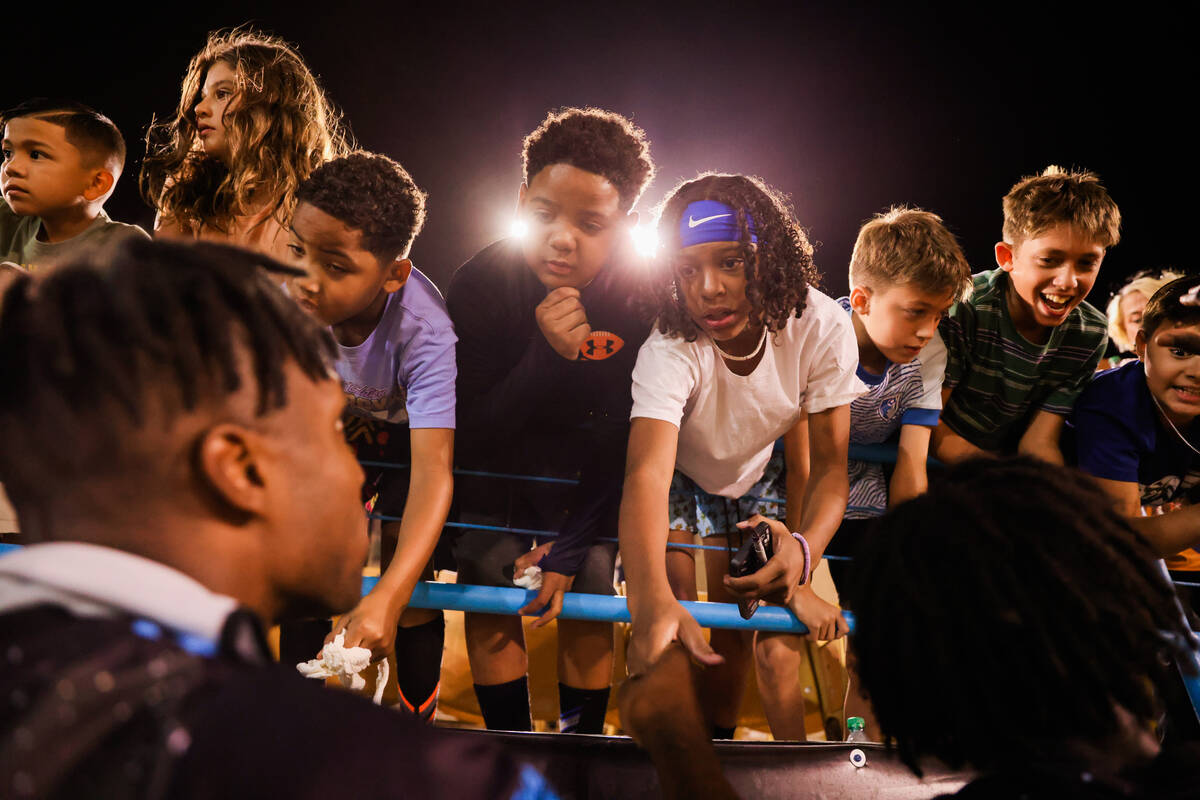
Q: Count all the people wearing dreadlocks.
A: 2